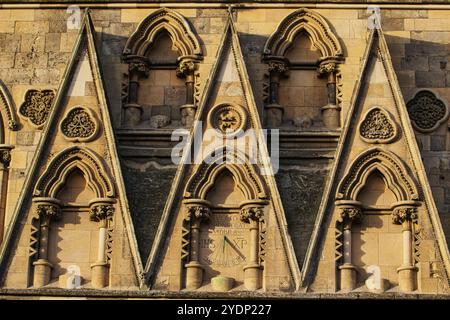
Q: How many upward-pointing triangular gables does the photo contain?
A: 3